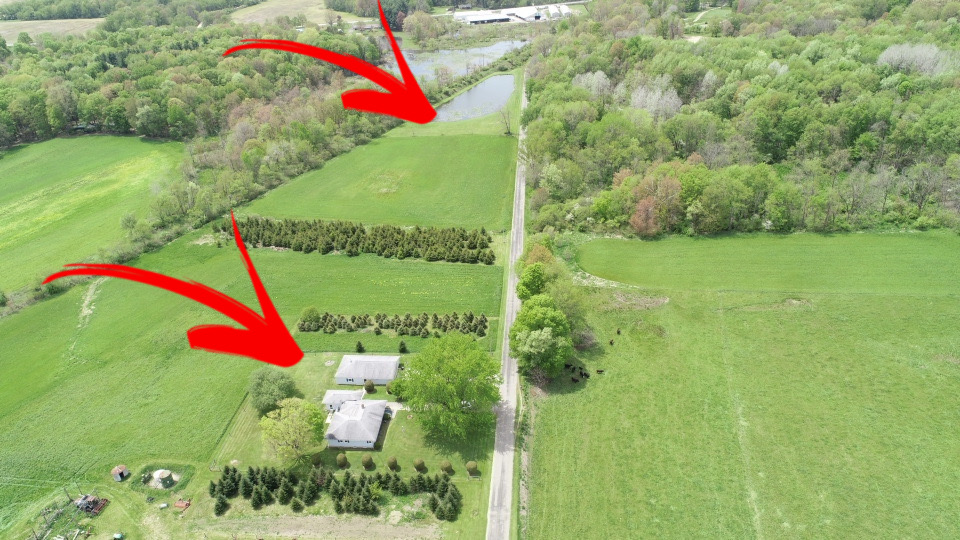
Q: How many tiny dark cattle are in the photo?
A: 9